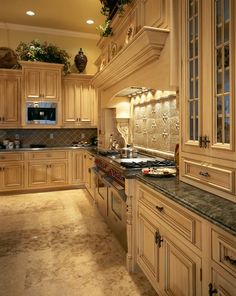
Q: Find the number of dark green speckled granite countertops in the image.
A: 2